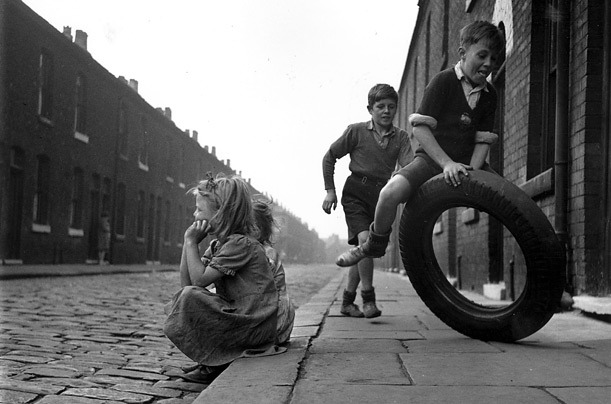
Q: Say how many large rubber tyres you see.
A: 1